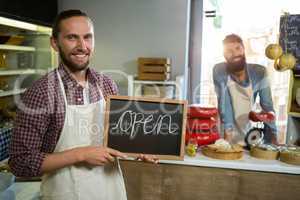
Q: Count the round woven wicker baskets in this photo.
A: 3